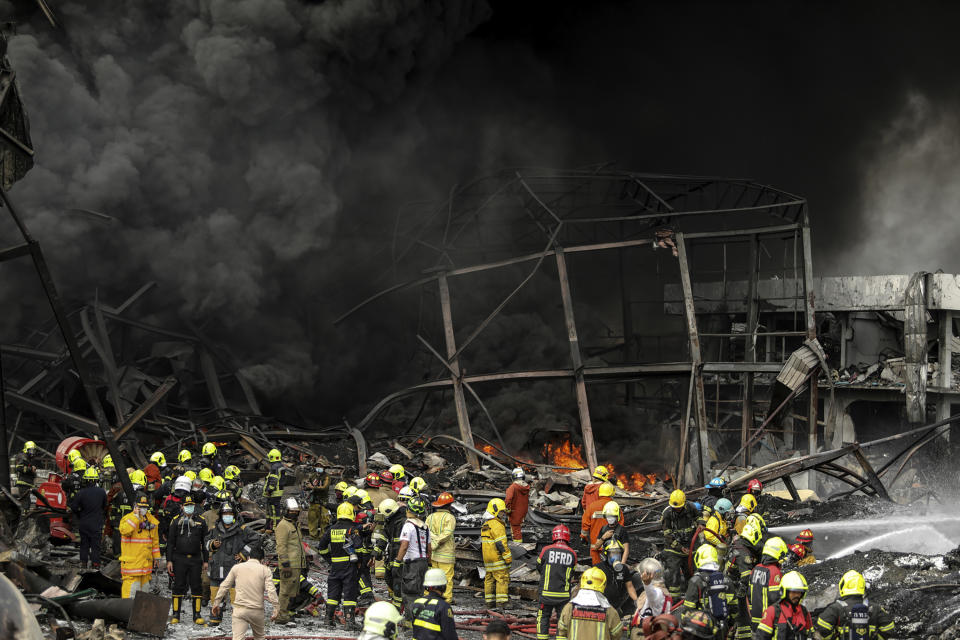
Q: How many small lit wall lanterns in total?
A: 0